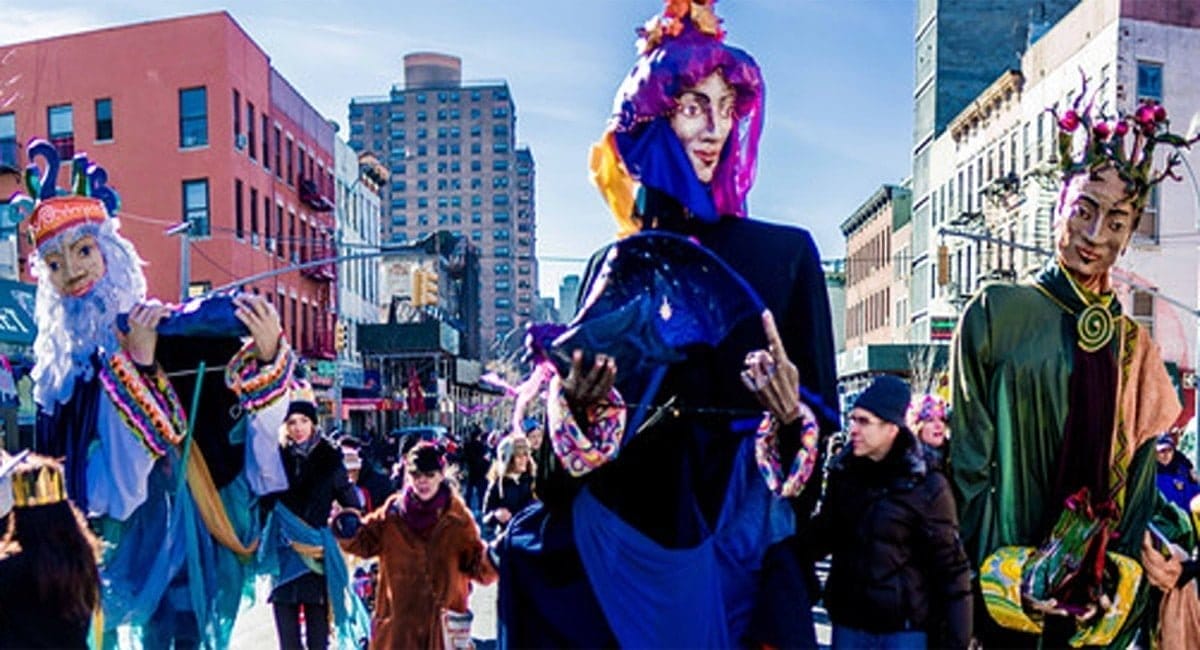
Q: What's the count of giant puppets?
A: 3